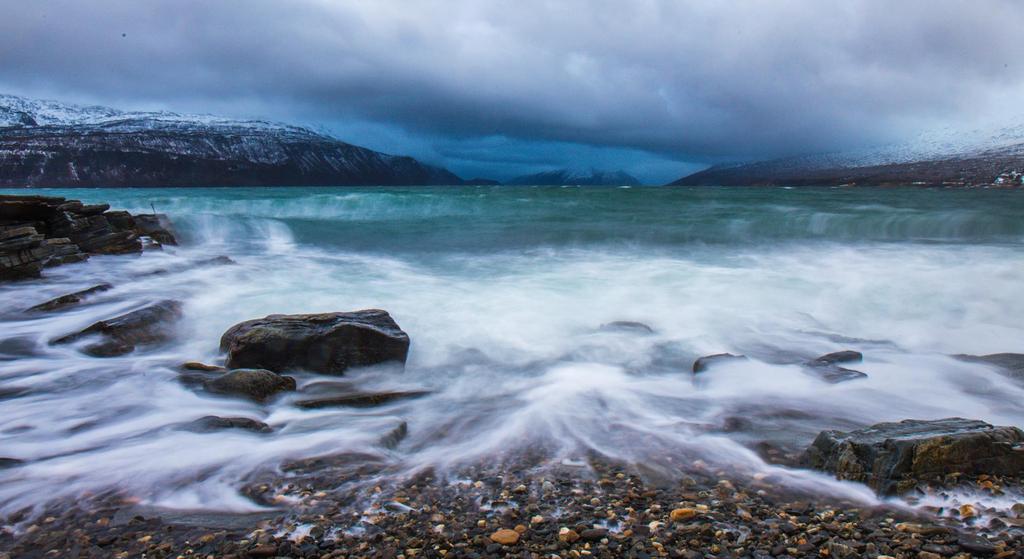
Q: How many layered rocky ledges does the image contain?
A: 1